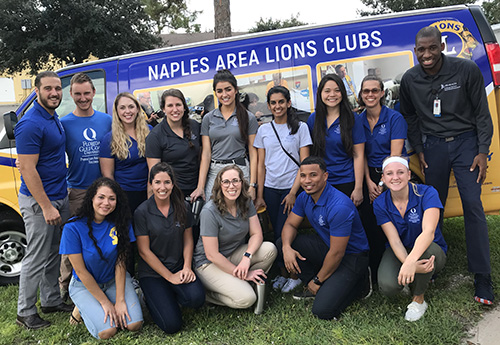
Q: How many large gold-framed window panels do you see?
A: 3